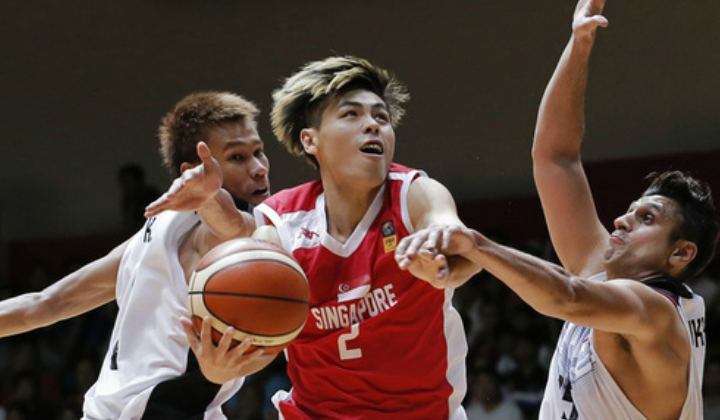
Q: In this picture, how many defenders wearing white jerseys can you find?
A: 2